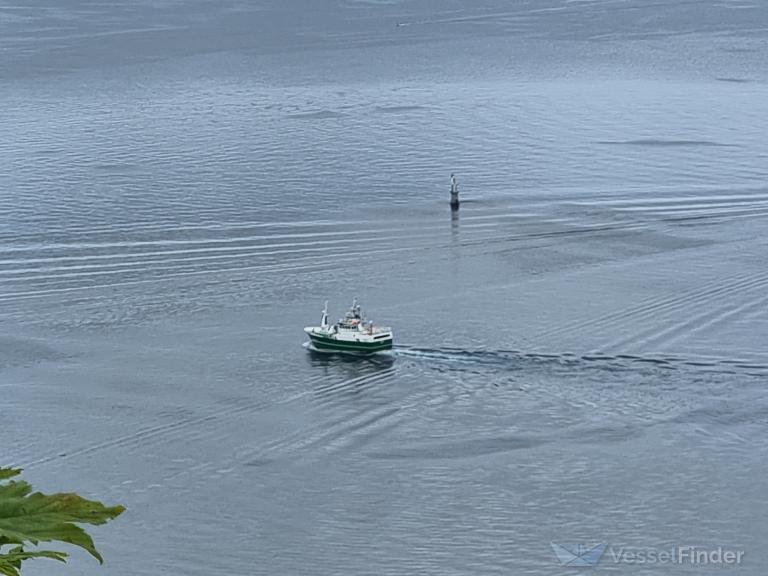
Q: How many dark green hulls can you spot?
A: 1